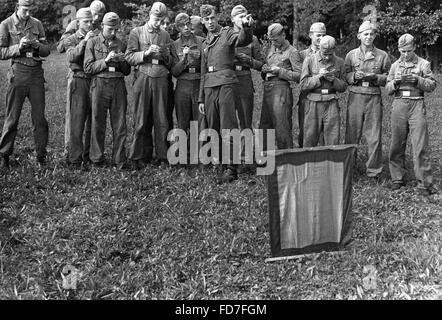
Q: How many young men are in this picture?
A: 15